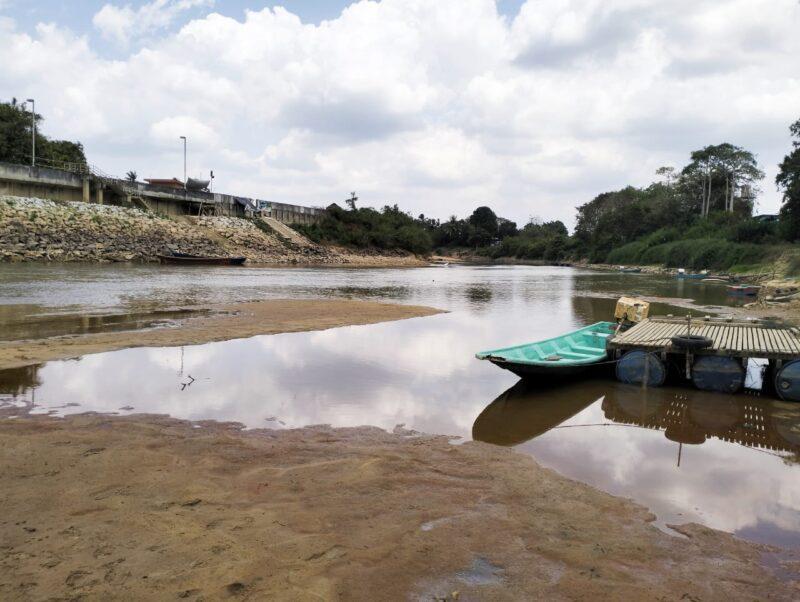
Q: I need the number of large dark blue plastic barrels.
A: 3